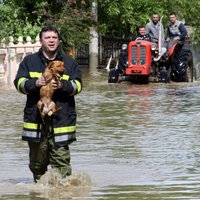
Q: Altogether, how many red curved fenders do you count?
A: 1